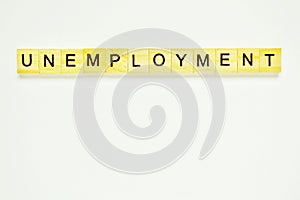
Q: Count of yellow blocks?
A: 12